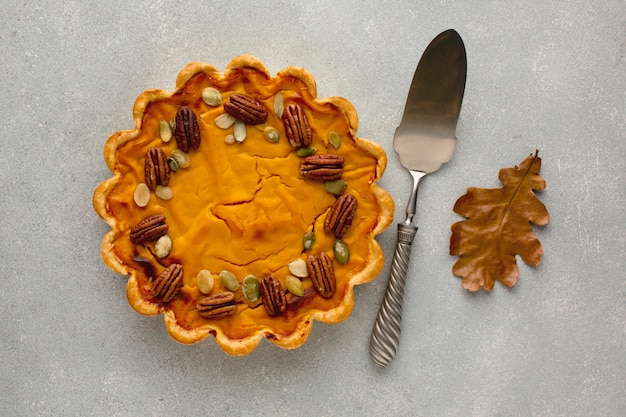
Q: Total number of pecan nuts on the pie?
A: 11